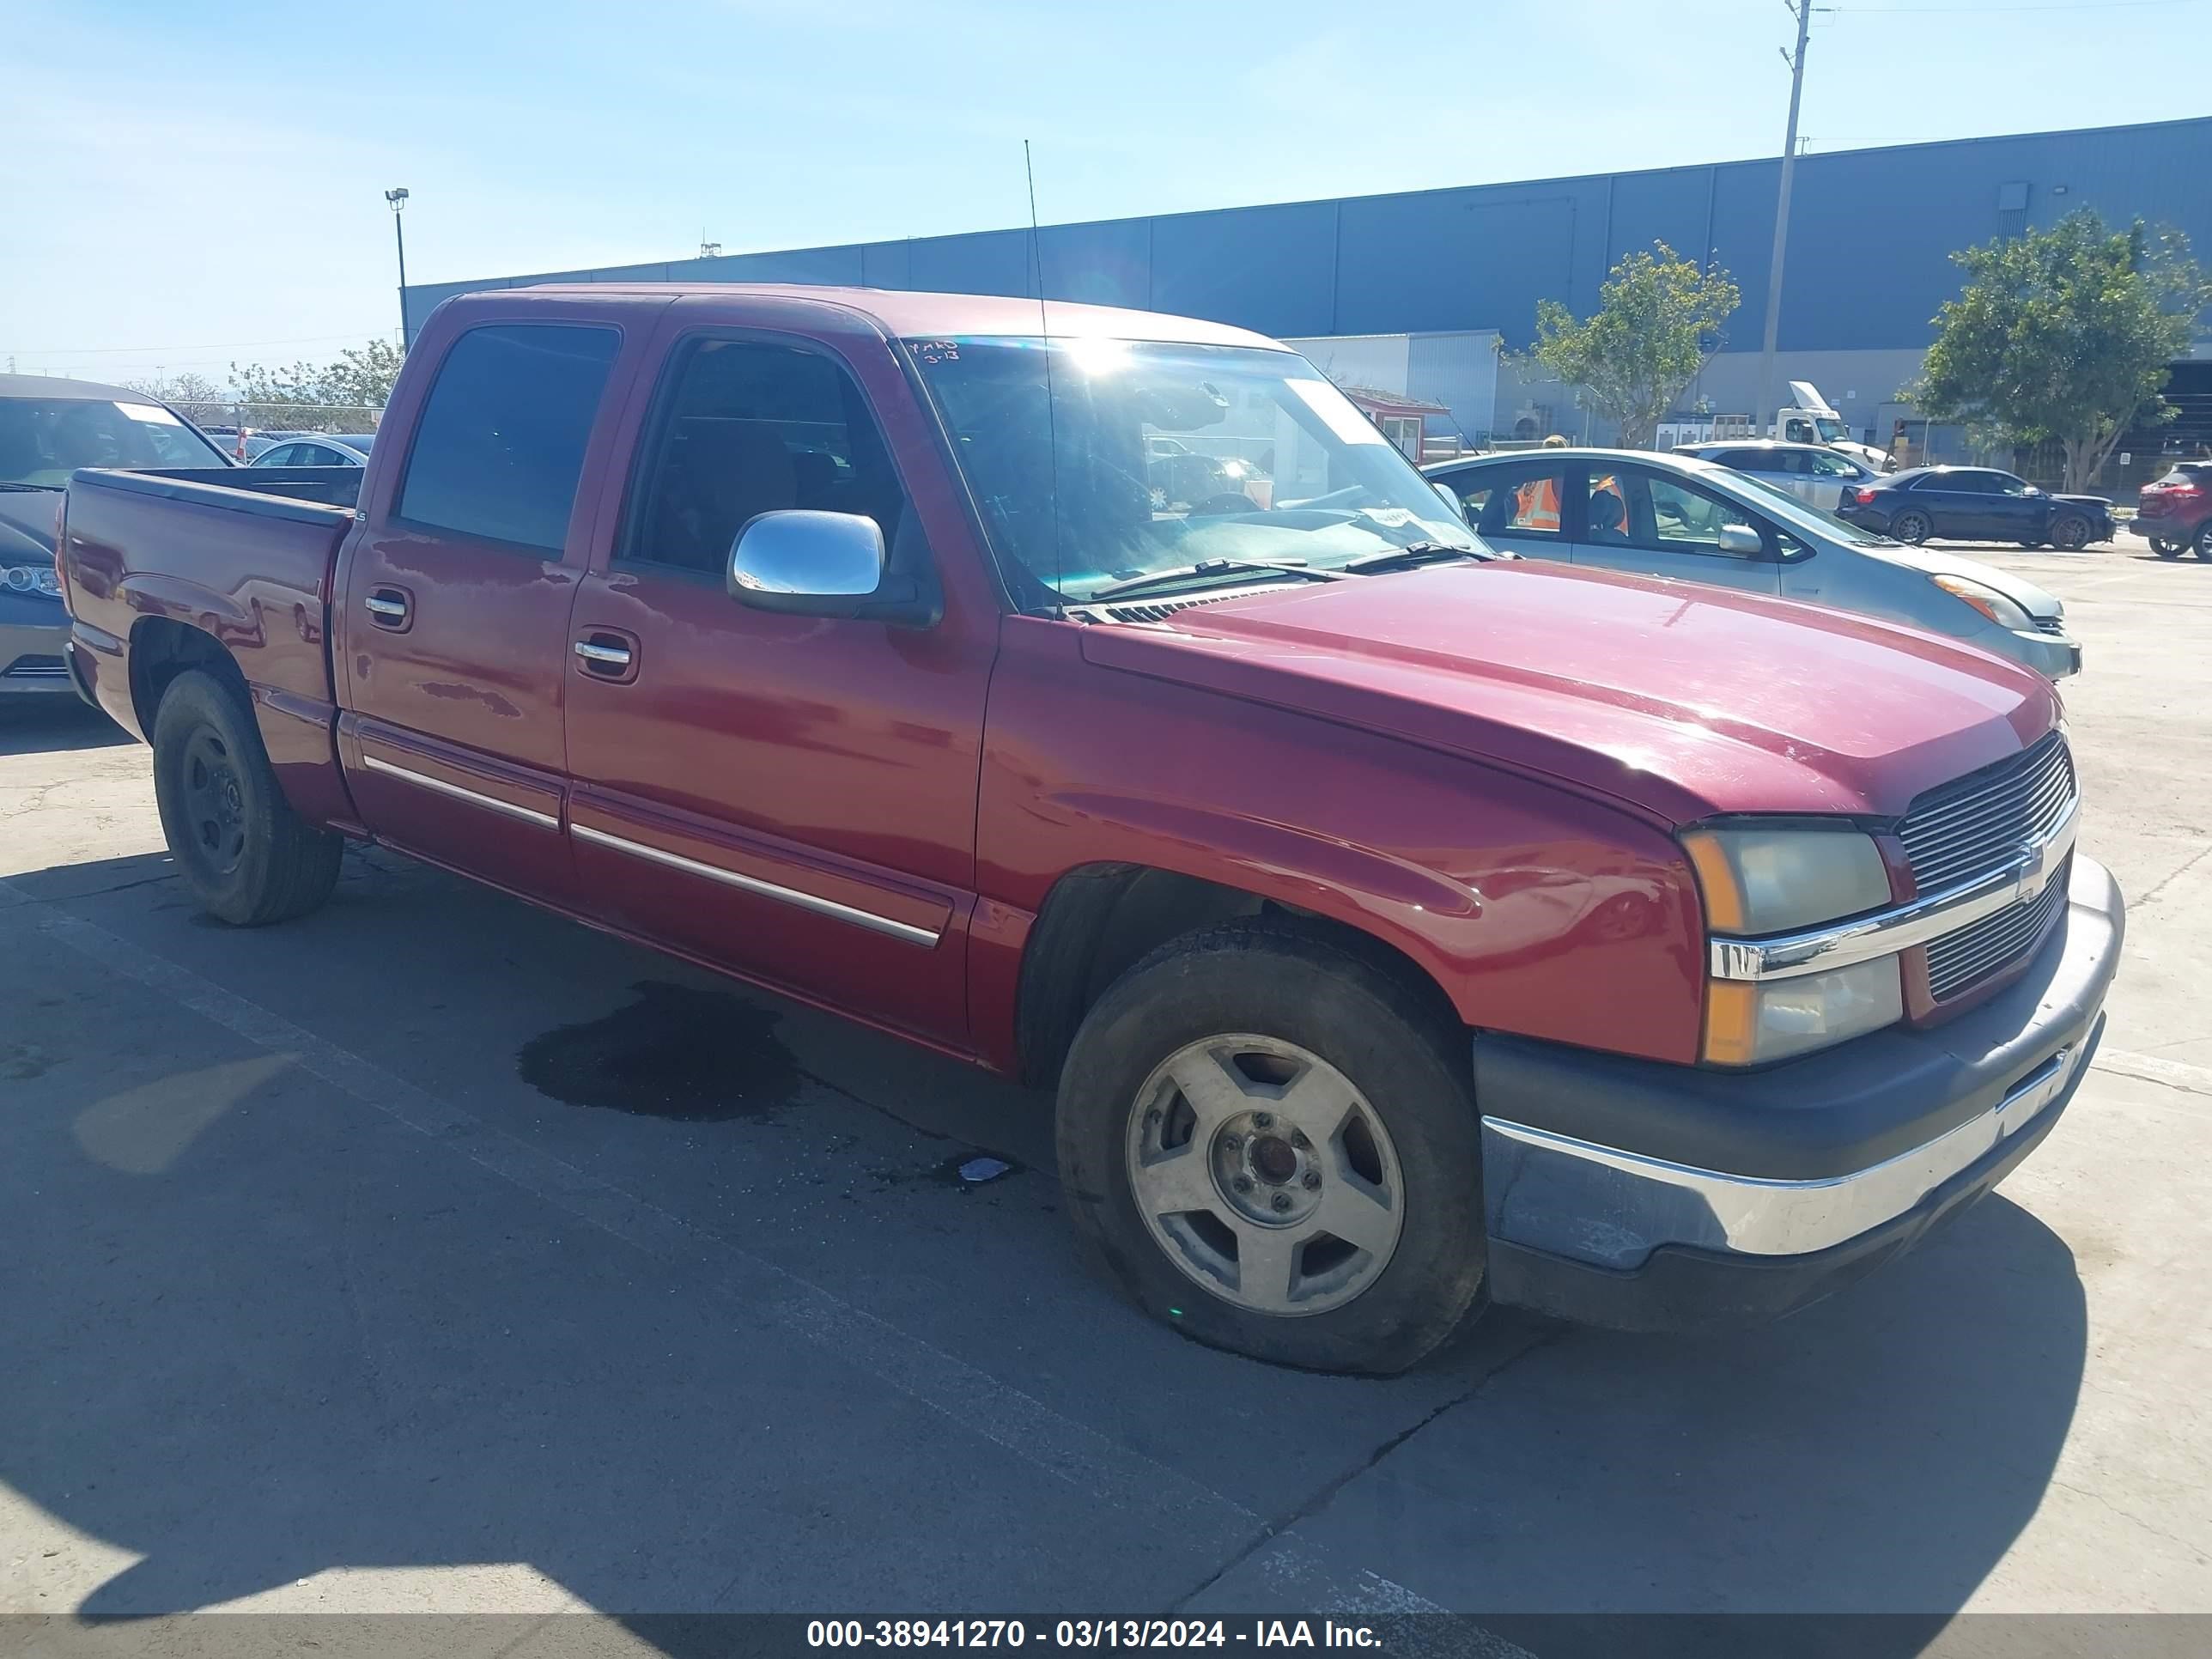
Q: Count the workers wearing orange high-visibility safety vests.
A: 2